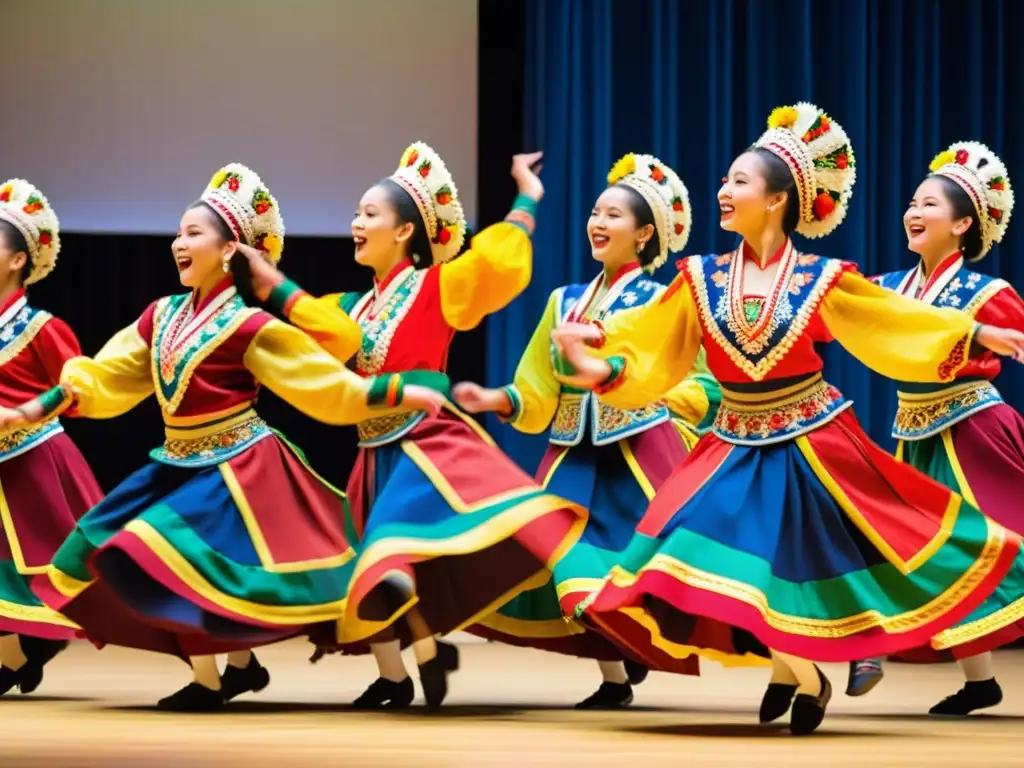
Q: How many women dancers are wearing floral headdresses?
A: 6